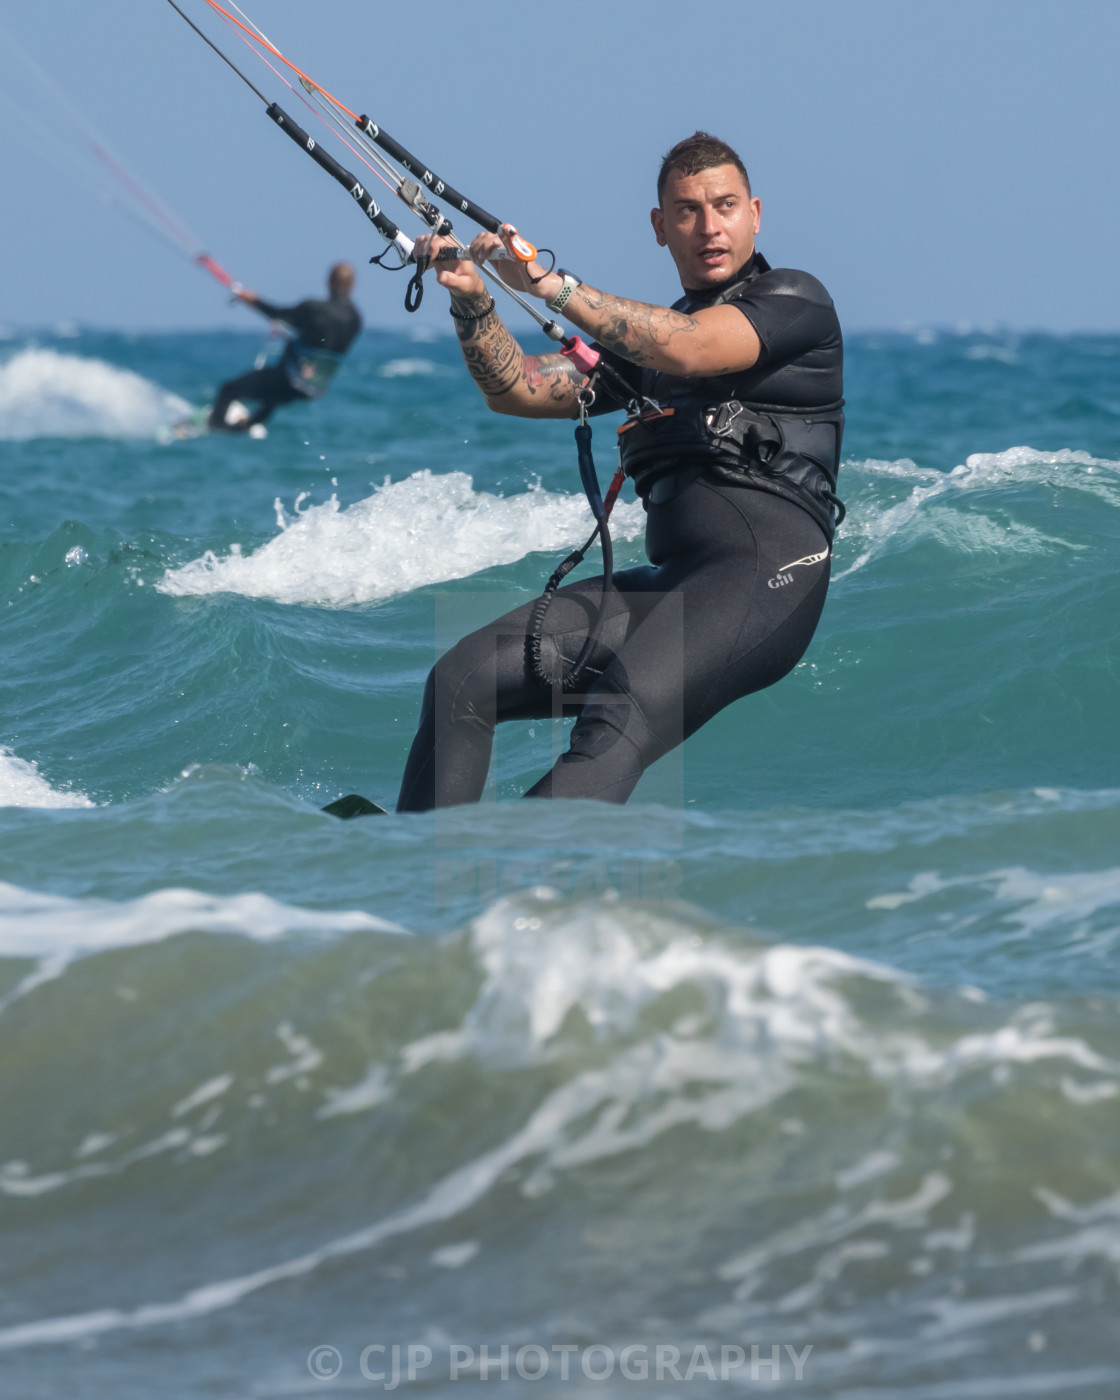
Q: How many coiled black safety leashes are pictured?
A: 1